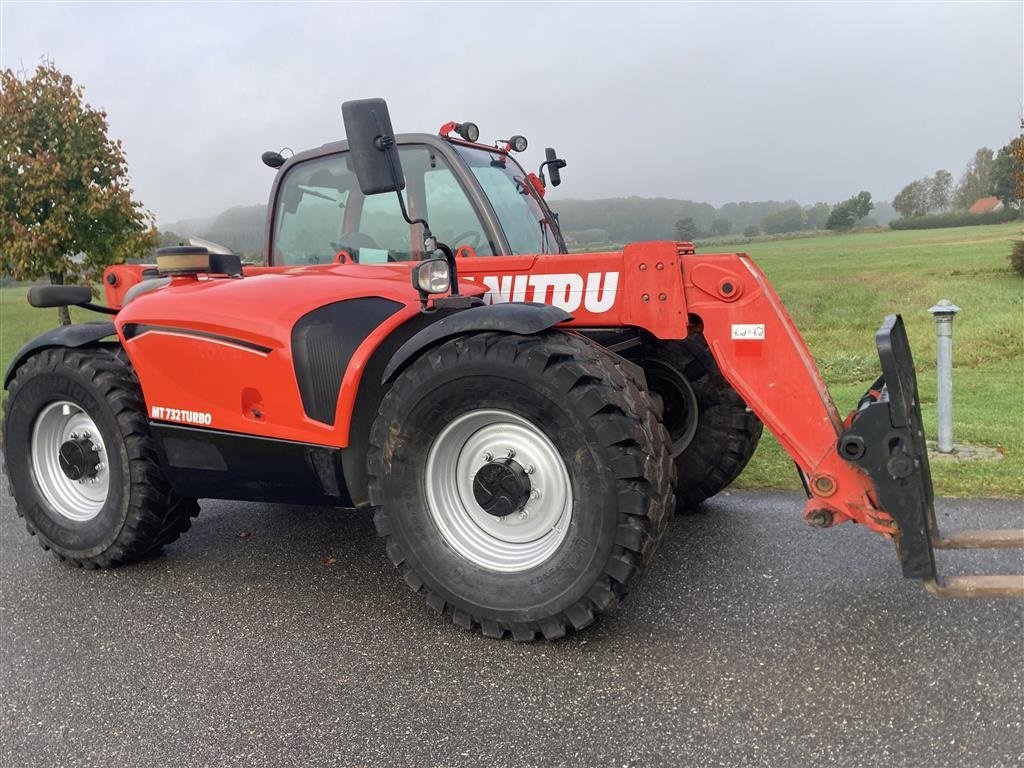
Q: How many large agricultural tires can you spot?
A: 3